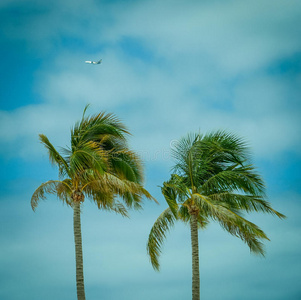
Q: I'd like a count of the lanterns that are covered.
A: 0